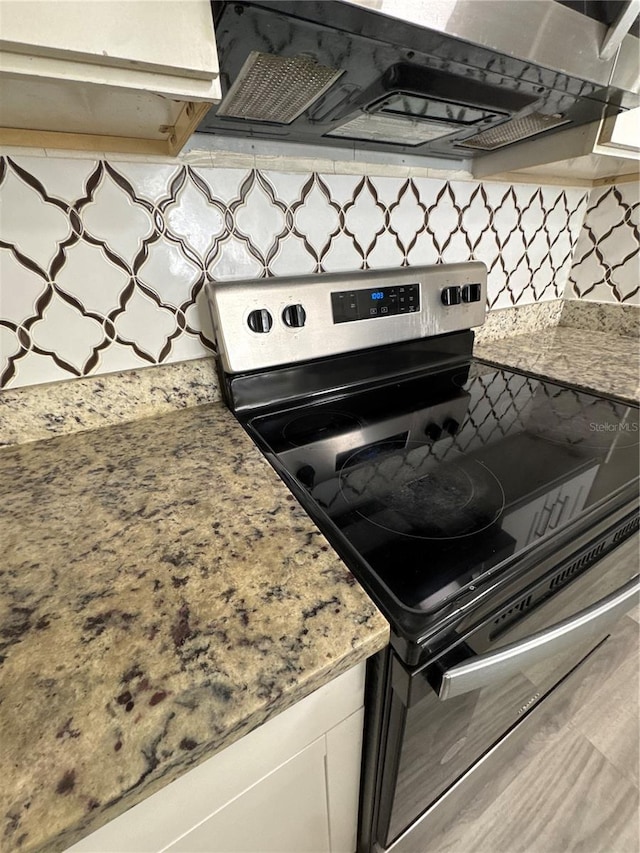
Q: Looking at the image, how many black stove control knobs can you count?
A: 4